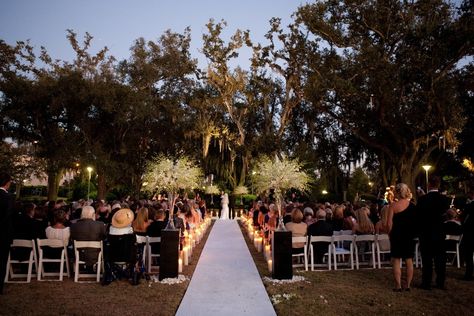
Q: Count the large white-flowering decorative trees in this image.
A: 2